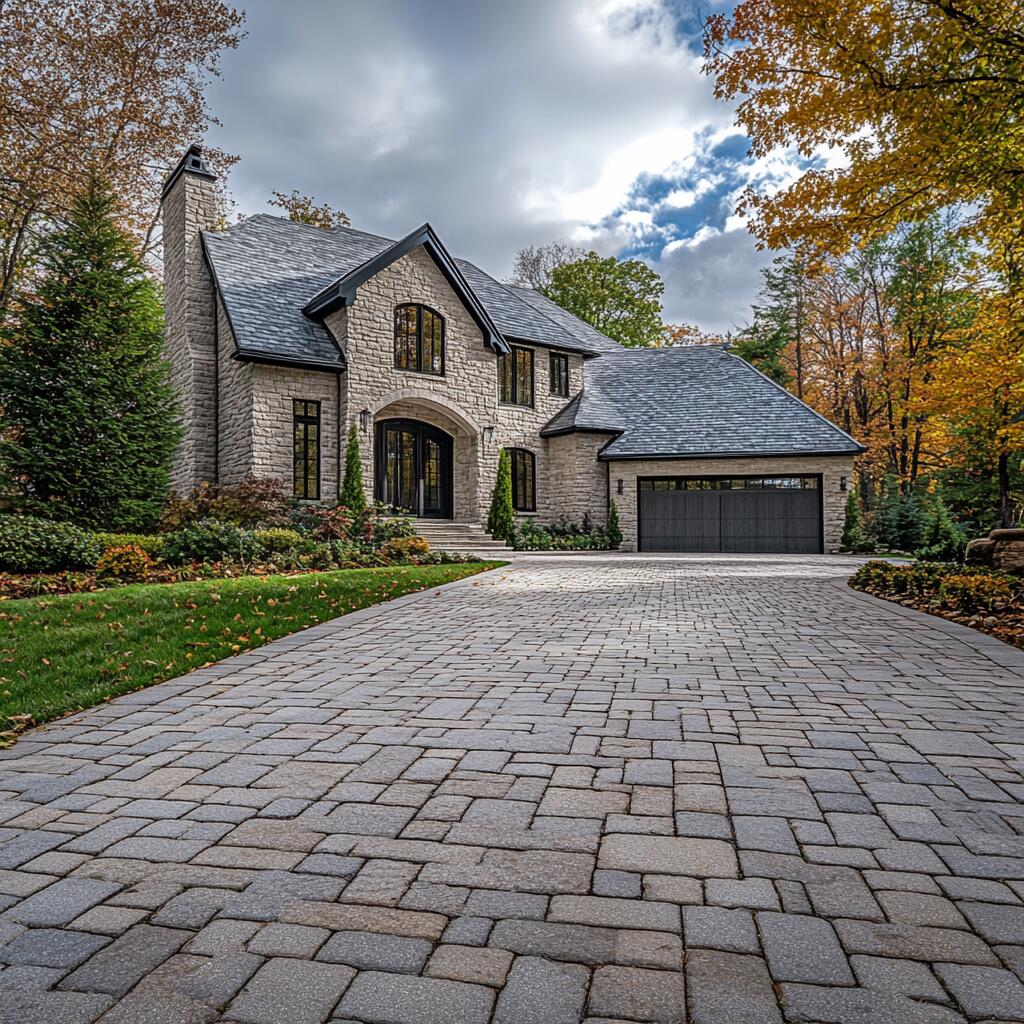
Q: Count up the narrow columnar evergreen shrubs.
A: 4